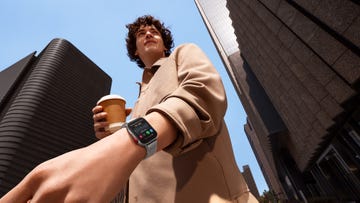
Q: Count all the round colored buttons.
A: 3